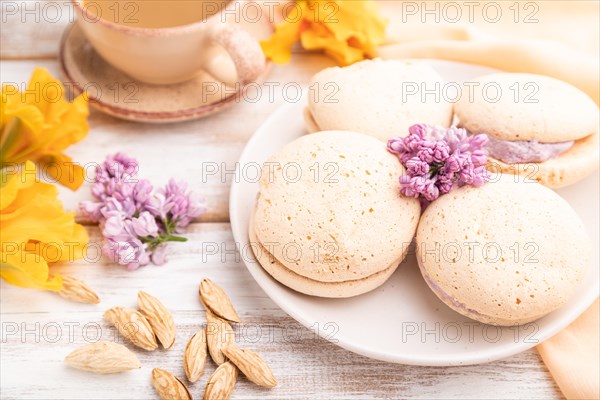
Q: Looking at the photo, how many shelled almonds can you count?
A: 10